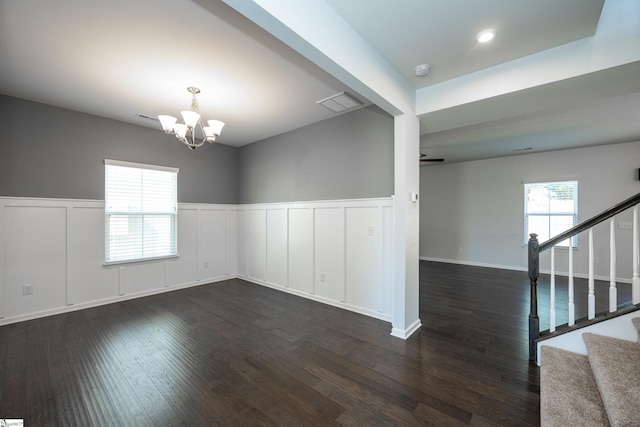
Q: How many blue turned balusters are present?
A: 0